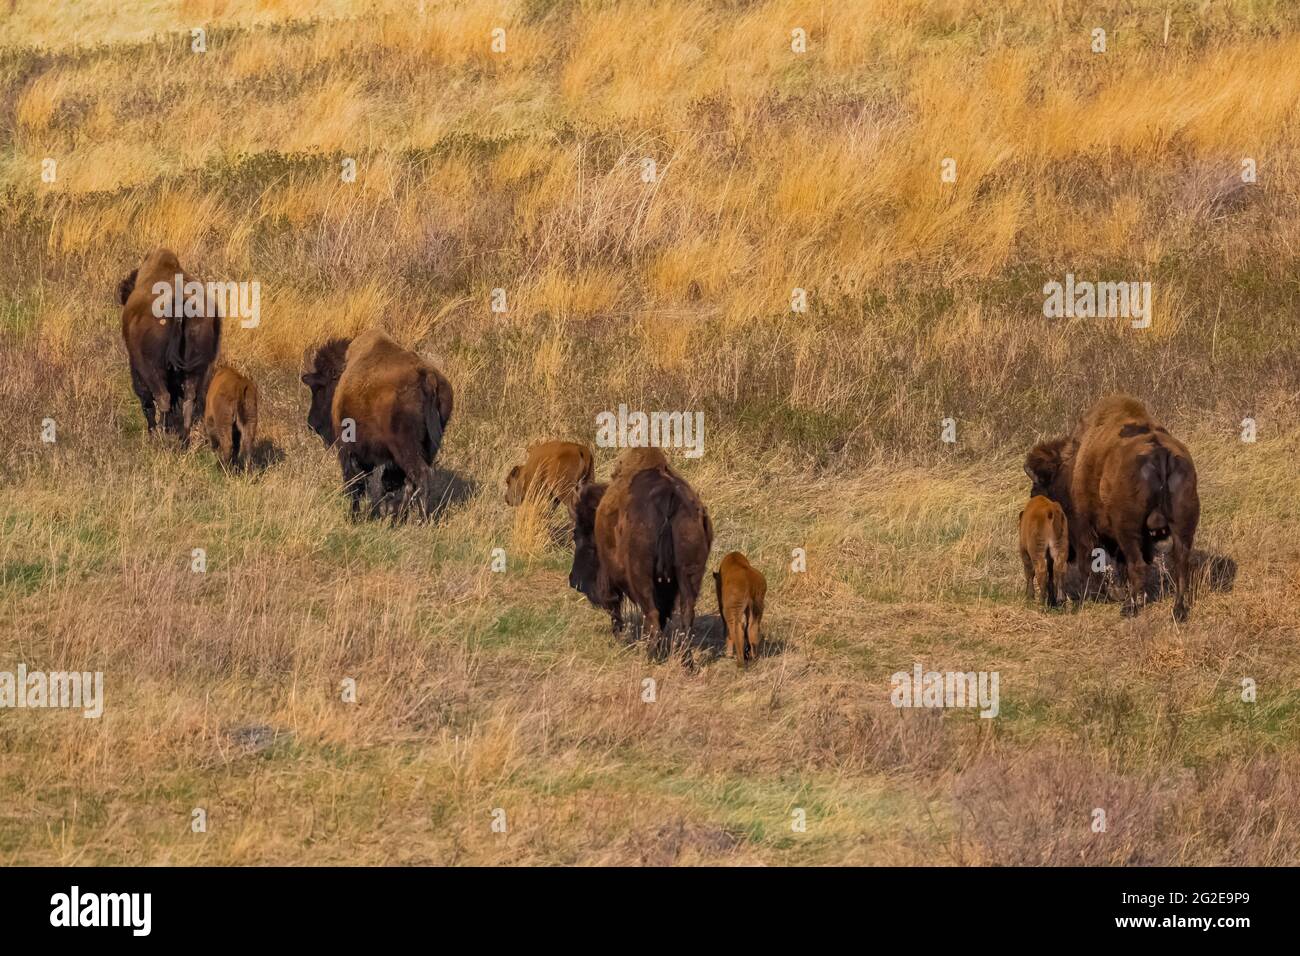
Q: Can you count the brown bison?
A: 8